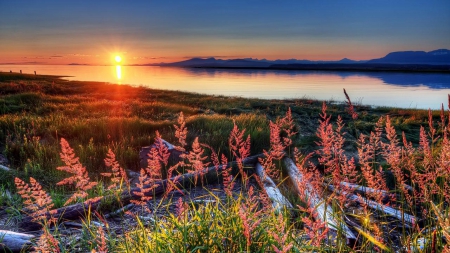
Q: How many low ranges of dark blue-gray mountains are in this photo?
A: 1